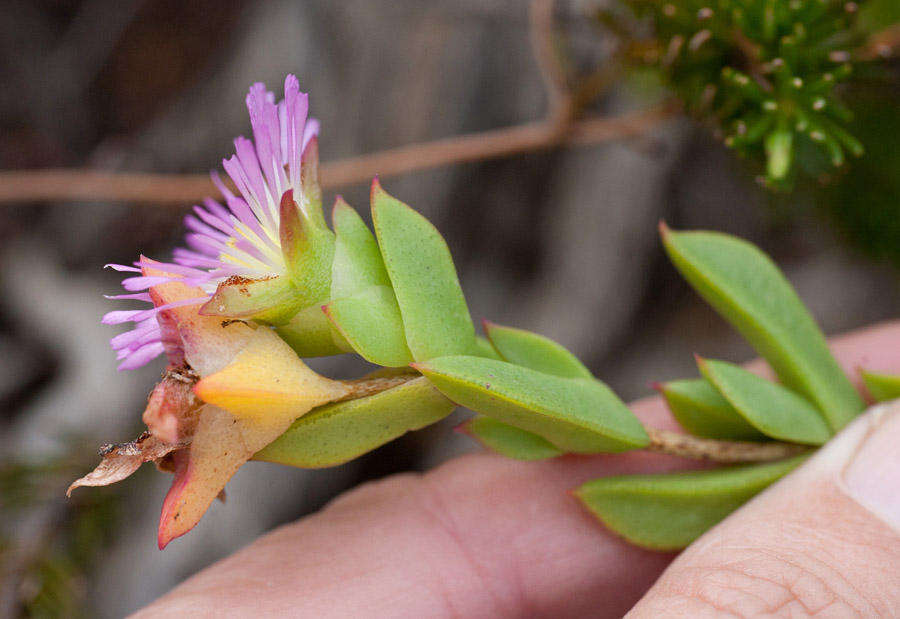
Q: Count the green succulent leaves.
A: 12